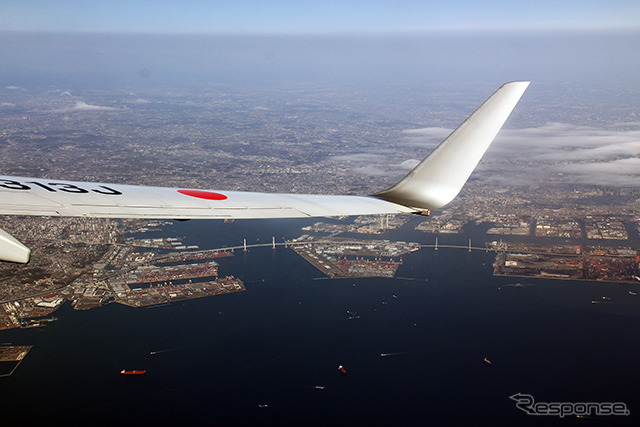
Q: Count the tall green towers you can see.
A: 0